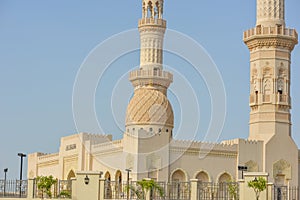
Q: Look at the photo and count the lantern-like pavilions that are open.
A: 1